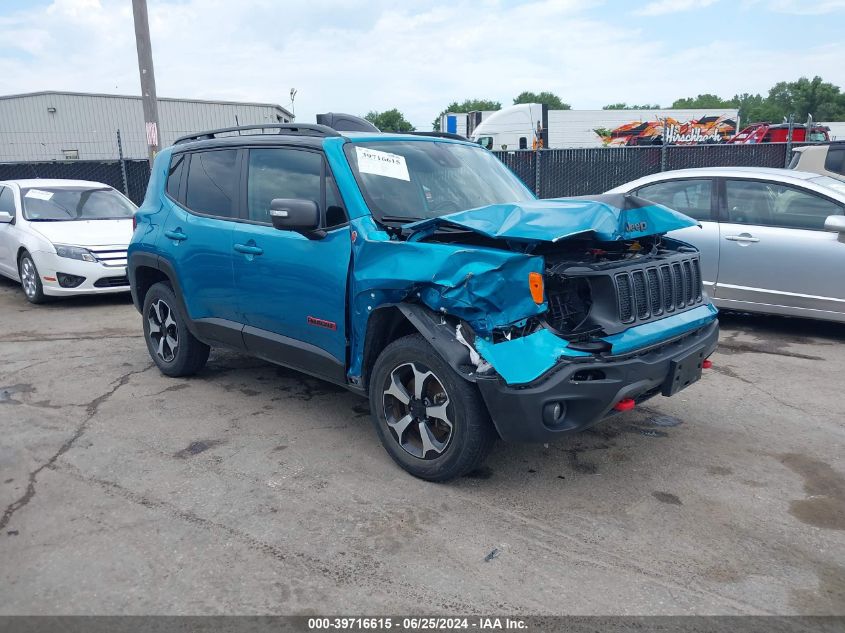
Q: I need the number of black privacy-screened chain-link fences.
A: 1